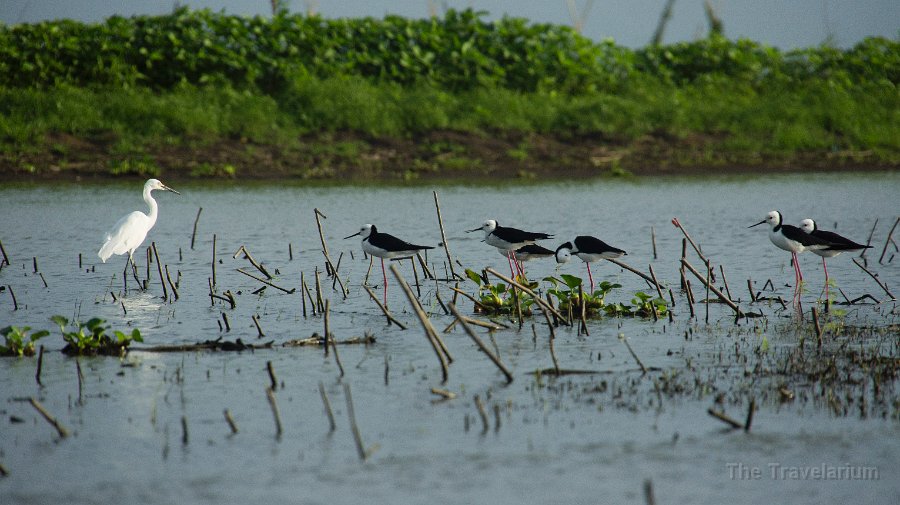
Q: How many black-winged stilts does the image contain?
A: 6